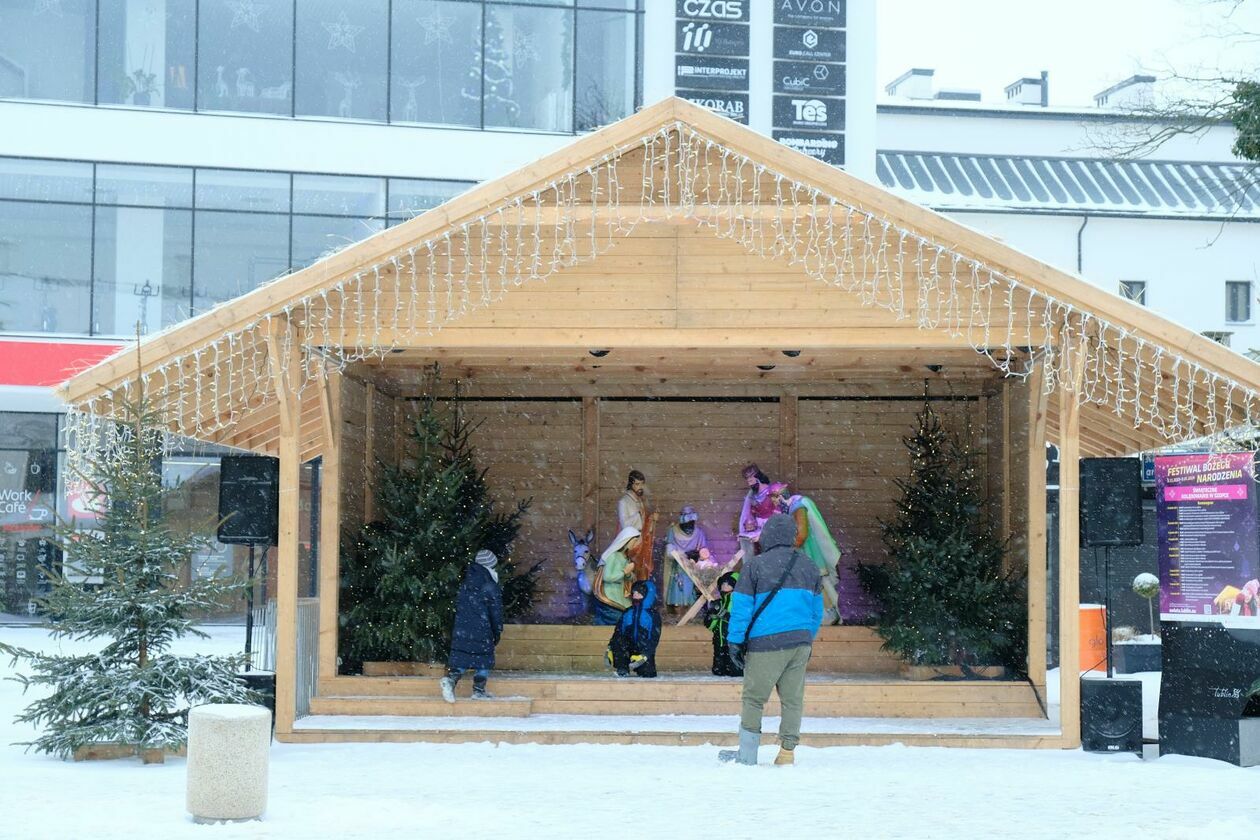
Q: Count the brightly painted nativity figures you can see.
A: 7